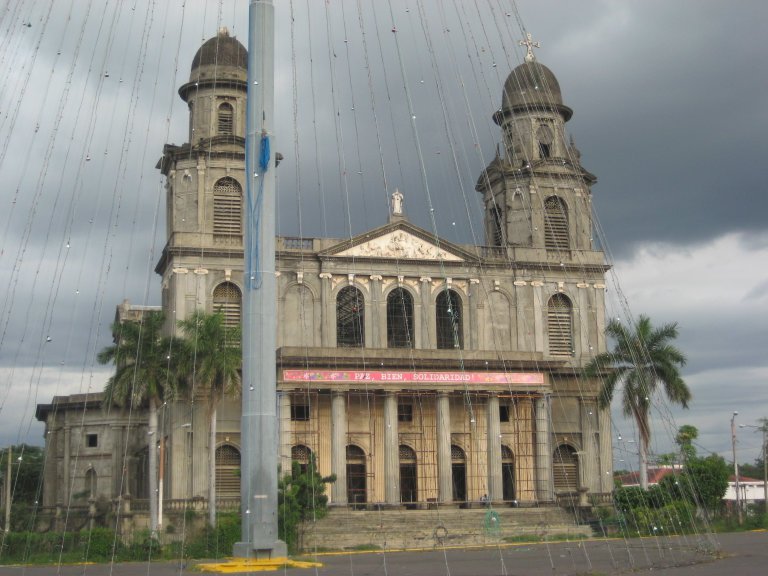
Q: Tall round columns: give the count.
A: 6